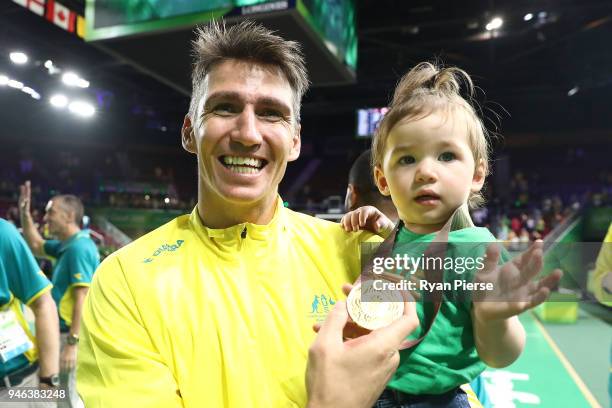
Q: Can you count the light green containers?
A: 1